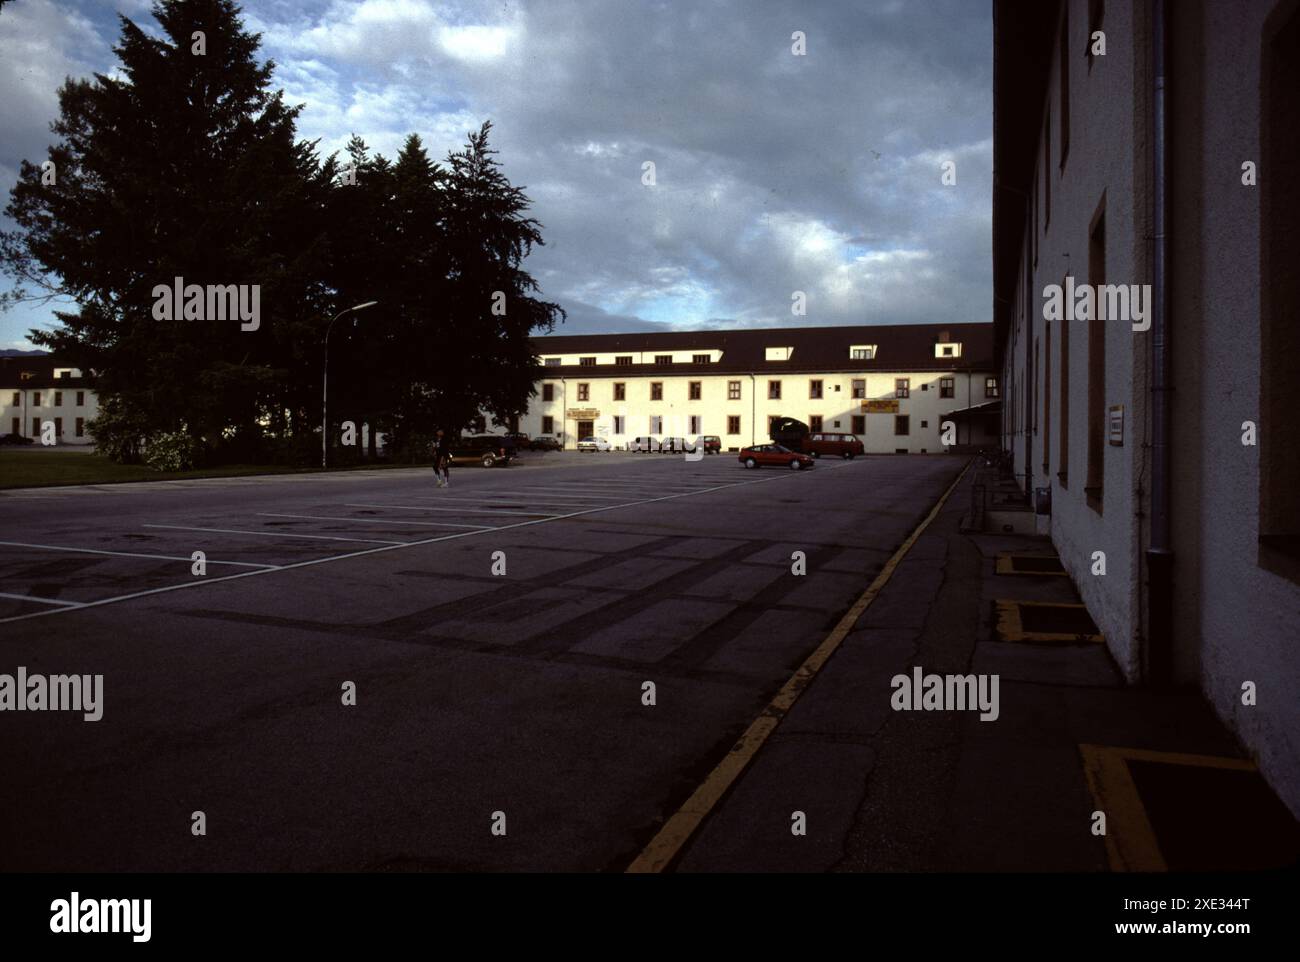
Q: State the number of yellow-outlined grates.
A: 3